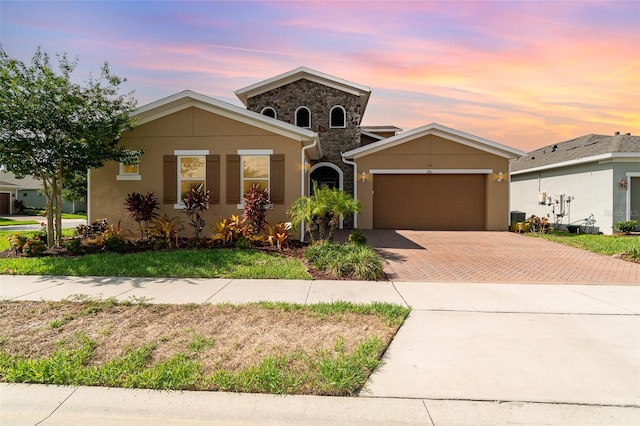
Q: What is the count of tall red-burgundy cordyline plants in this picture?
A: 3